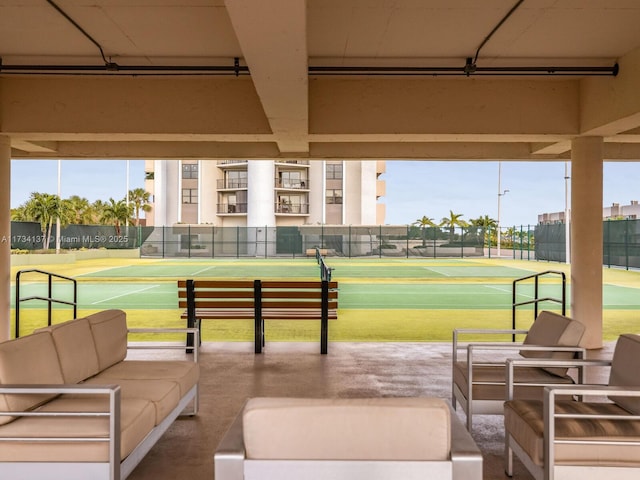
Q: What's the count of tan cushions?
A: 11